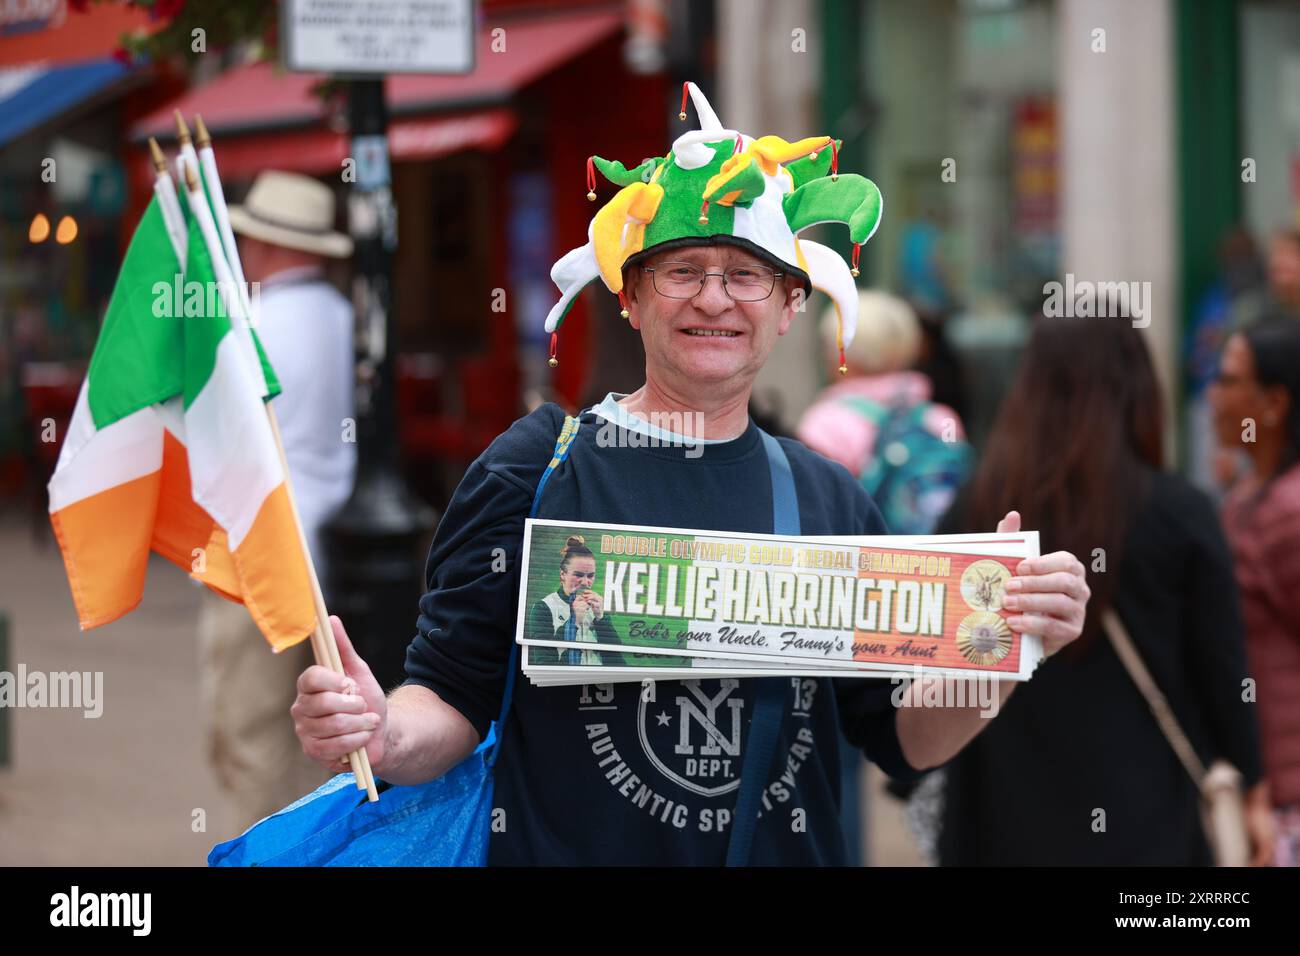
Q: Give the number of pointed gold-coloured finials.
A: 4